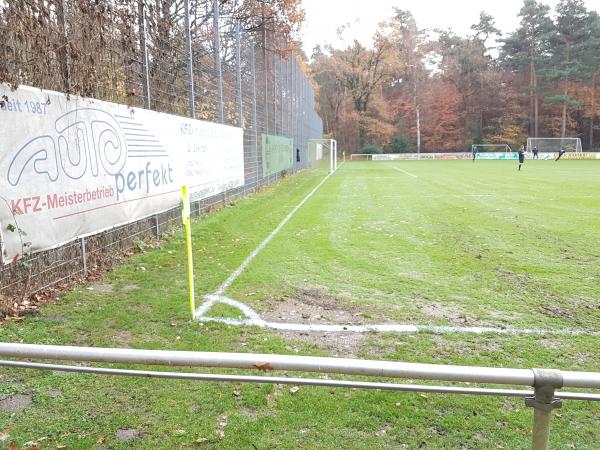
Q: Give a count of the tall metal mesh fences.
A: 1